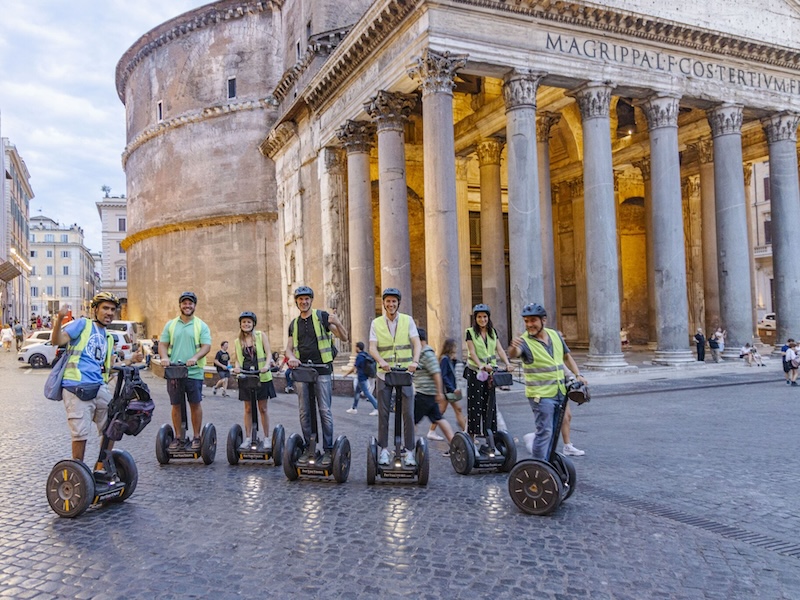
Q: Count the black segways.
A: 7